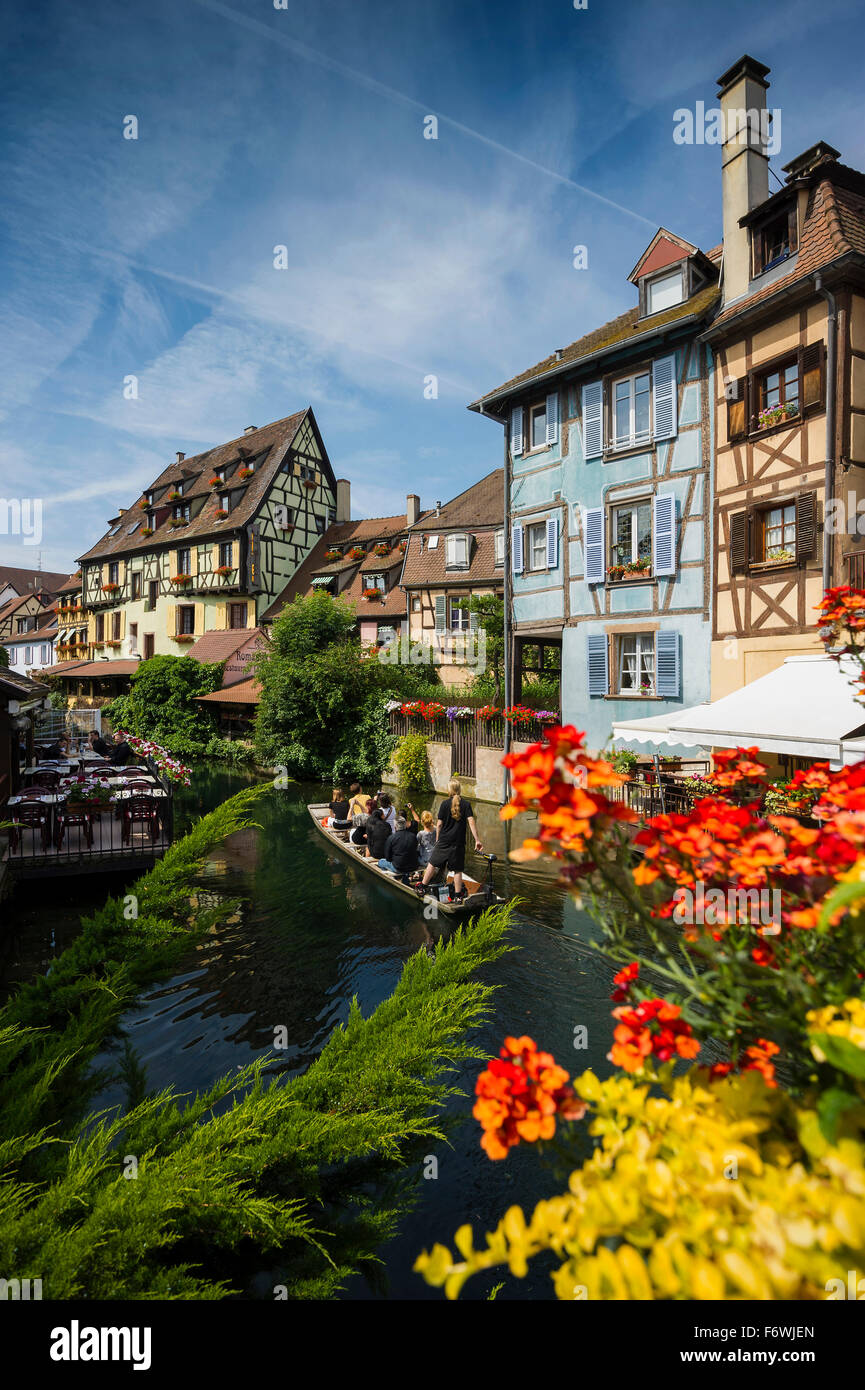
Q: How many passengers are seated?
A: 8